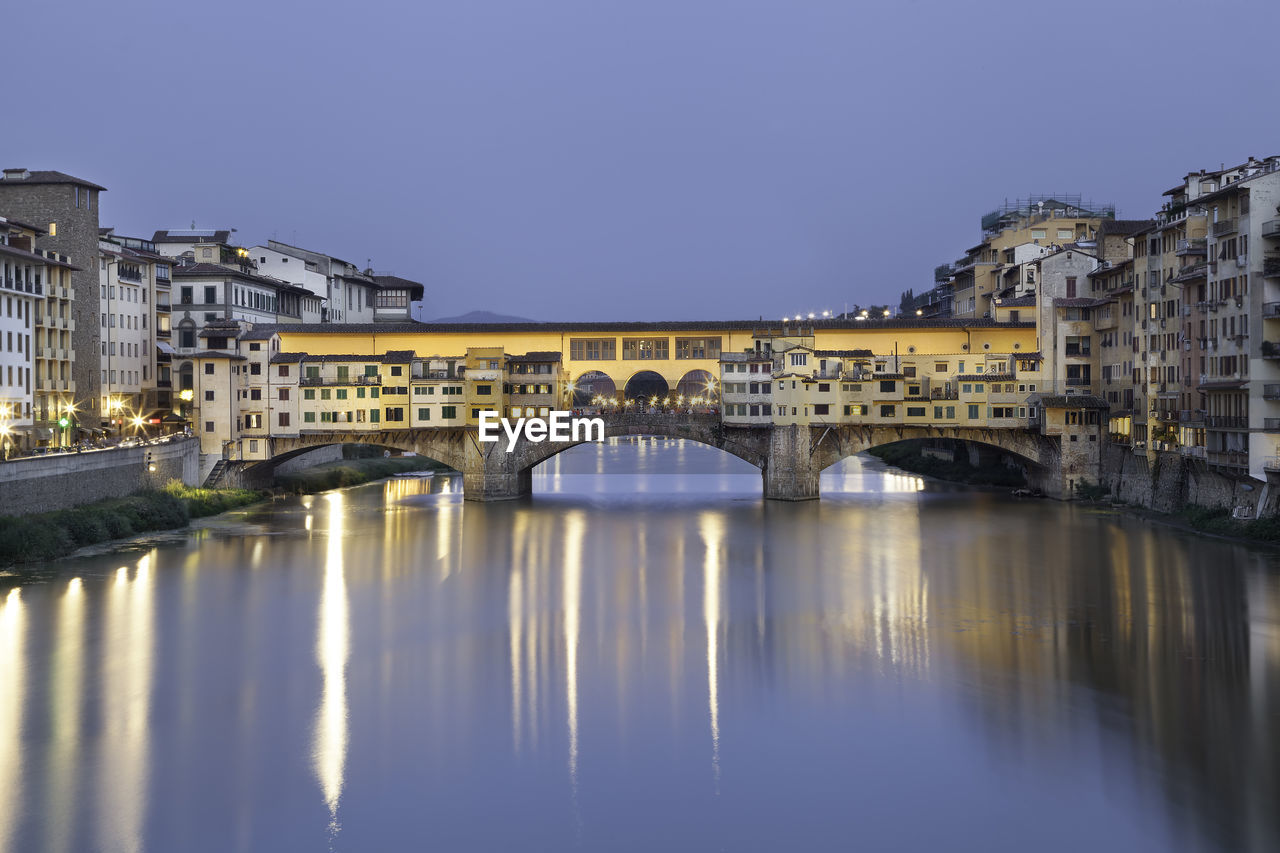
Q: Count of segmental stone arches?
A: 3